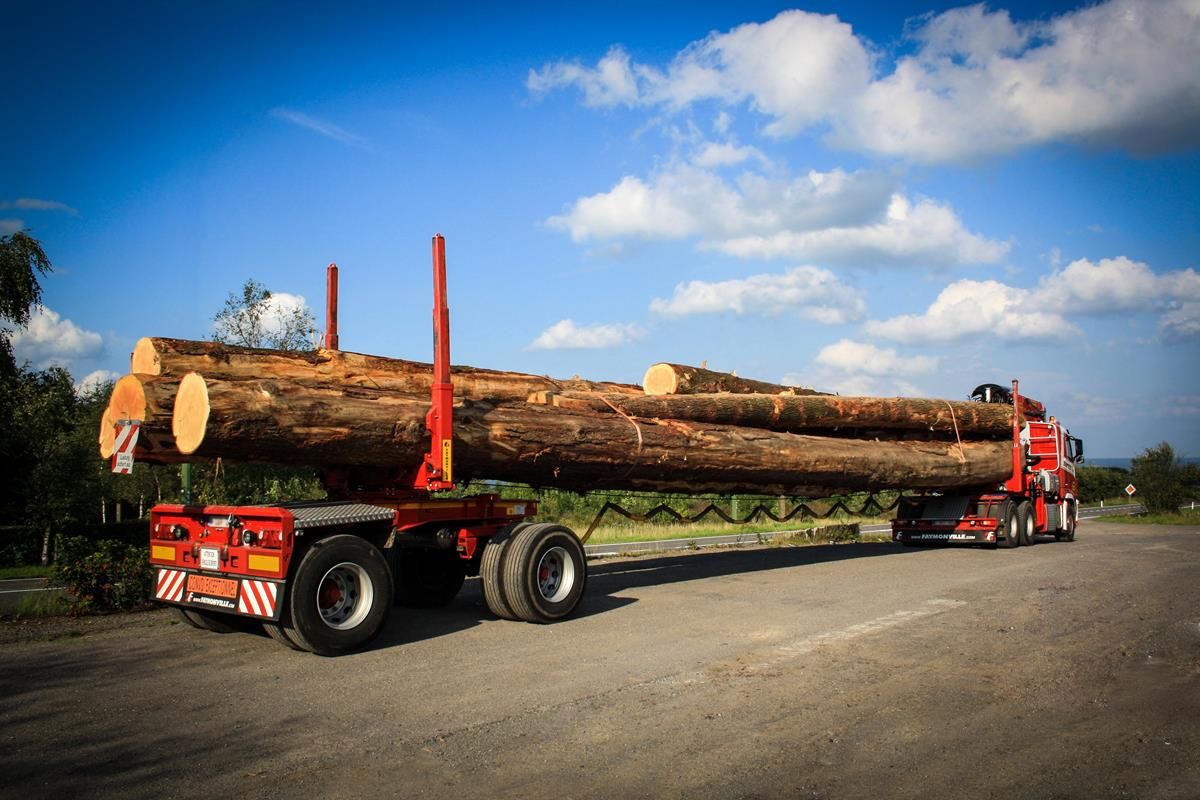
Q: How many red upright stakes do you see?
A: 3